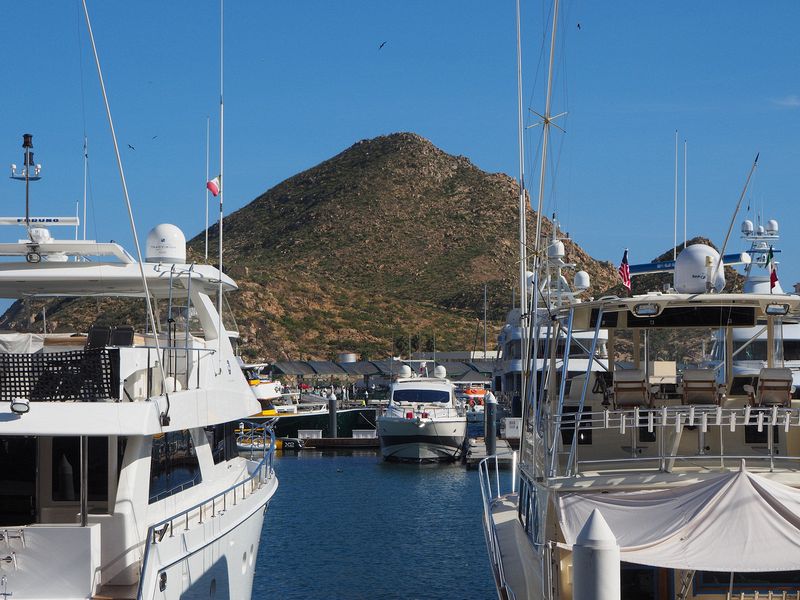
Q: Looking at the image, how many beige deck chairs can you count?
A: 3